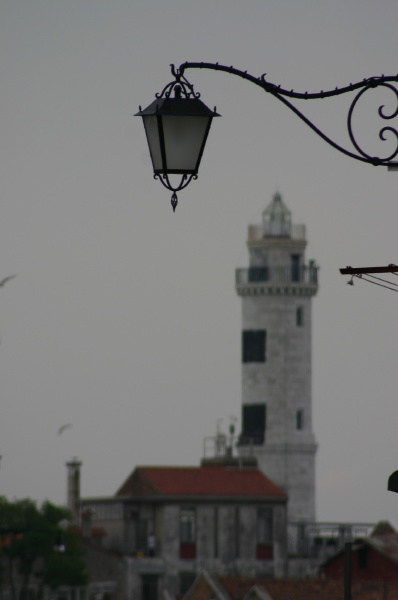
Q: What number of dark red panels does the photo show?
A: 2